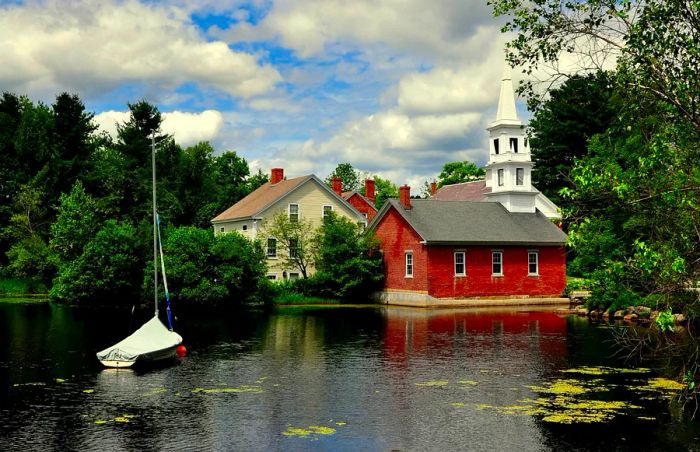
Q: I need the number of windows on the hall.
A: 4